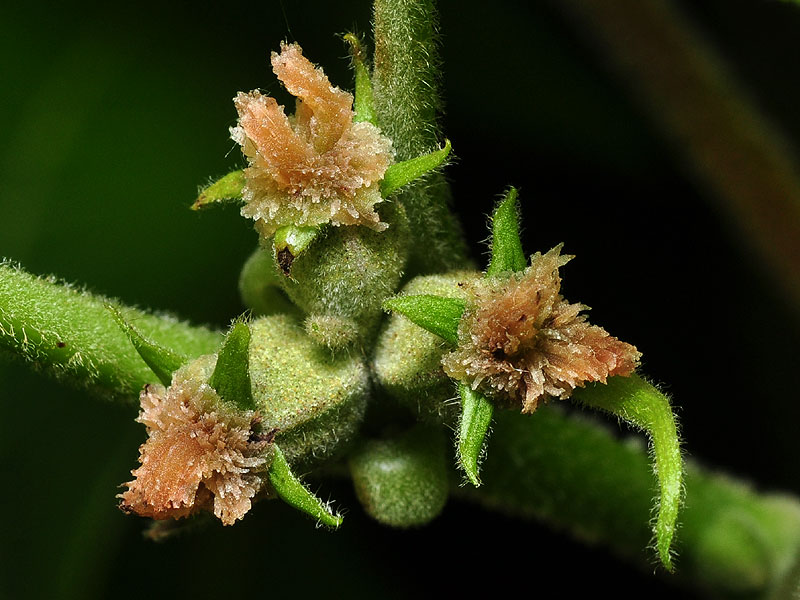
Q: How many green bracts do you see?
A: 11